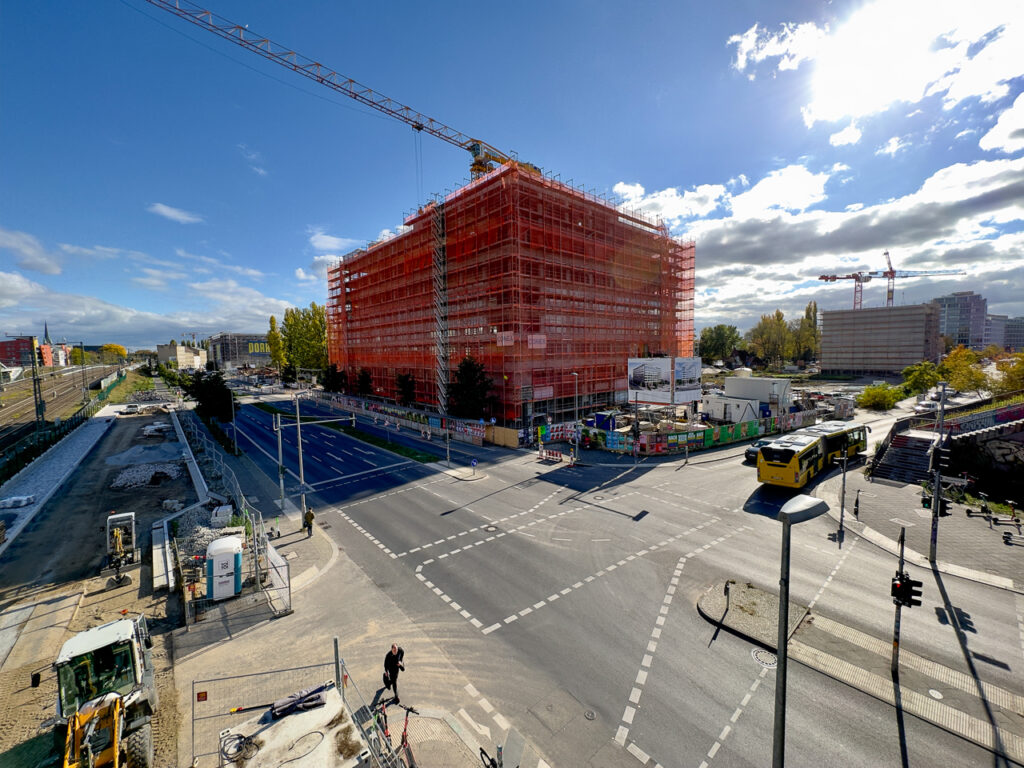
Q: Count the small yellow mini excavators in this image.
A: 1